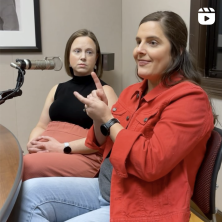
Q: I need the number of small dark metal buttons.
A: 4